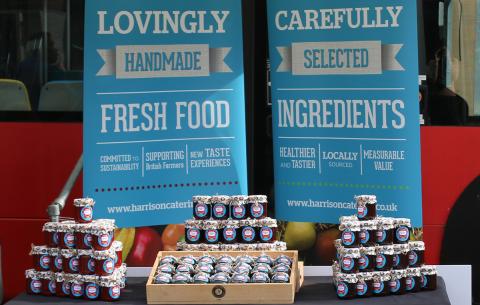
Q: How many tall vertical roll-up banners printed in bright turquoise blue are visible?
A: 2